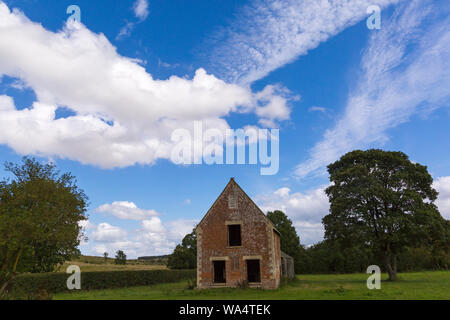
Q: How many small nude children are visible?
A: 0